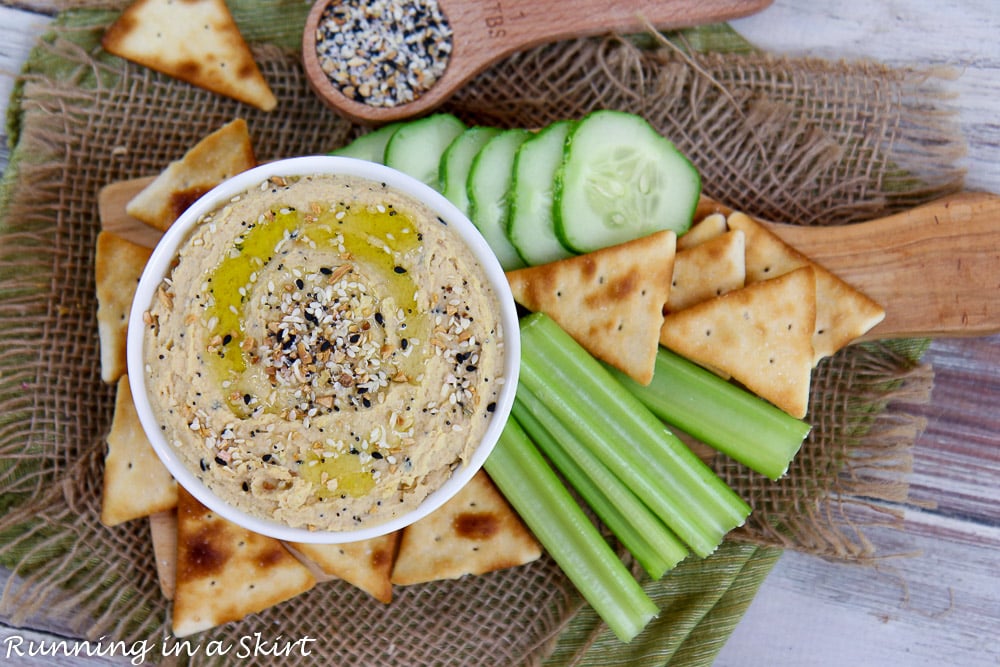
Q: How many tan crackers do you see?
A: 12